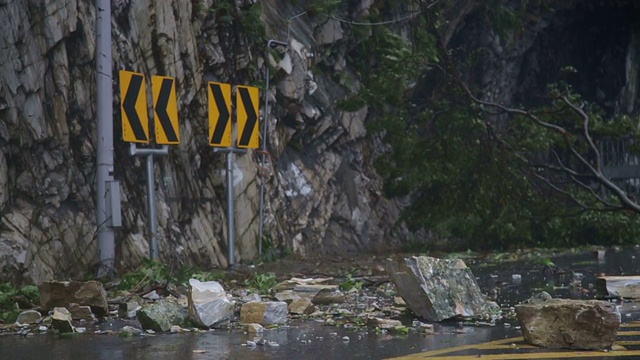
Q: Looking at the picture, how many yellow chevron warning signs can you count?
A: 4